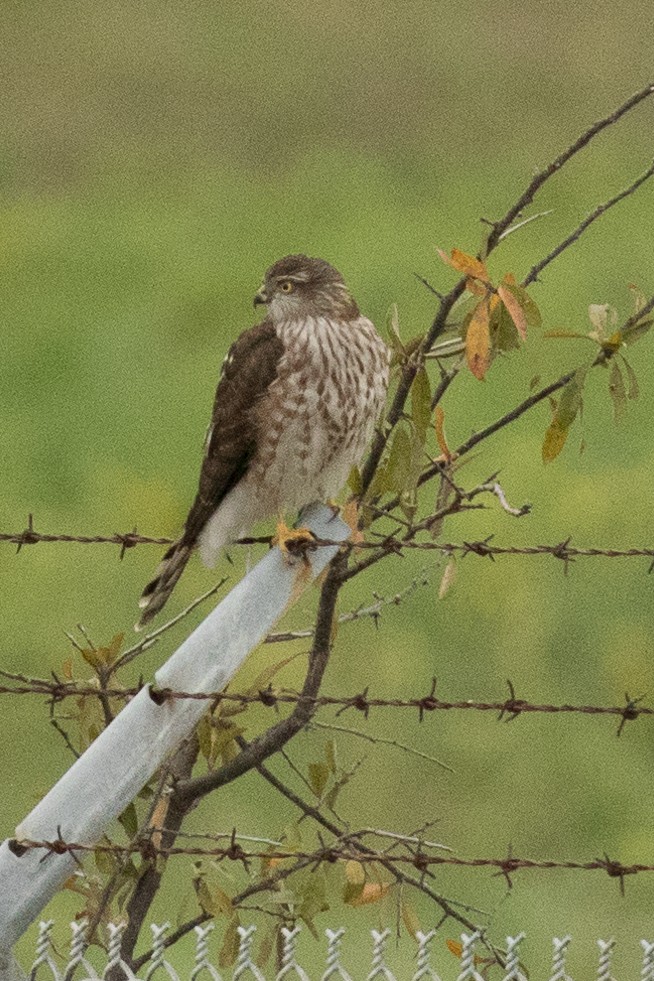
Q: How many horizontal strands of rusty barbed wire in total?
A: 3